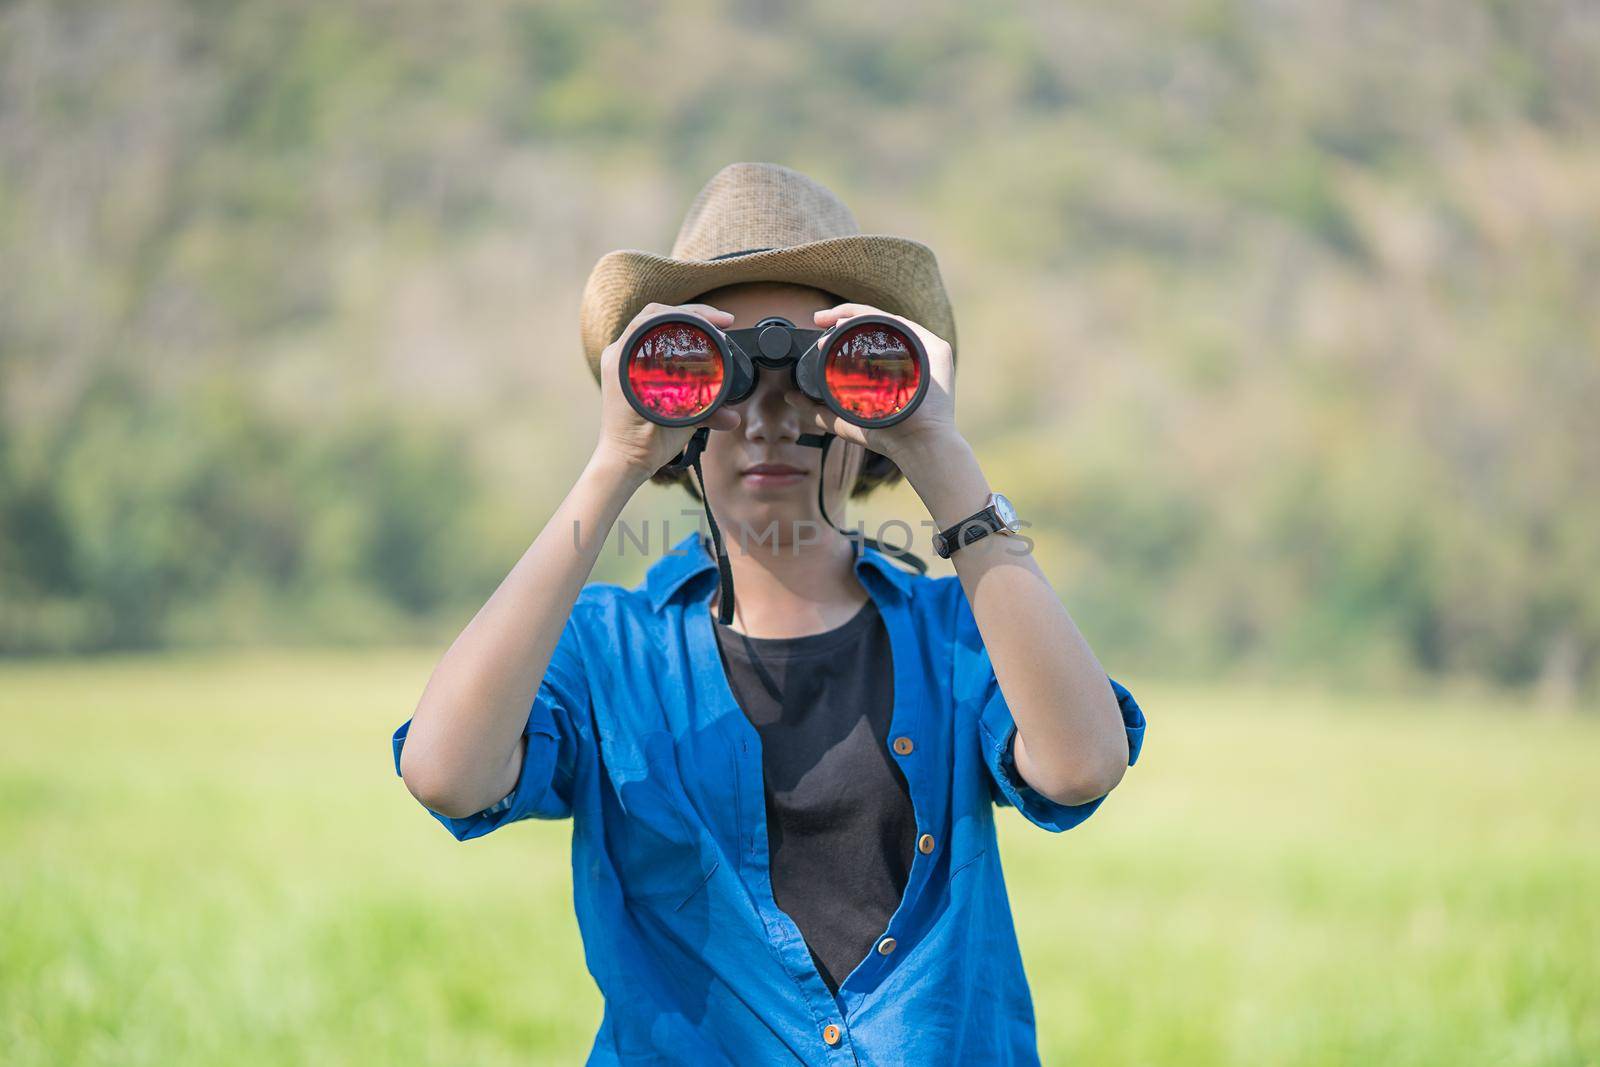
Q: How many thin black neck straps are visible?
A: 2